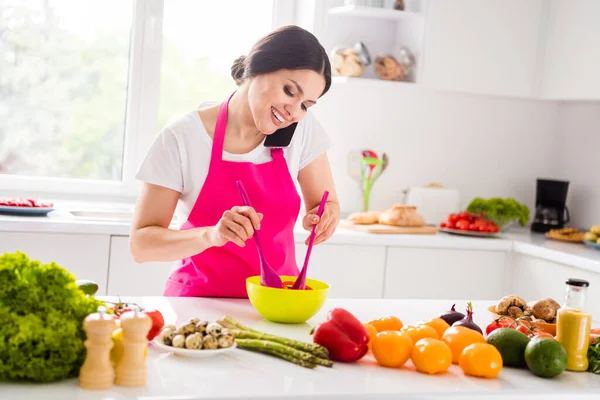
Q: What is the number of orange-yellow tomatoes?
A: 8